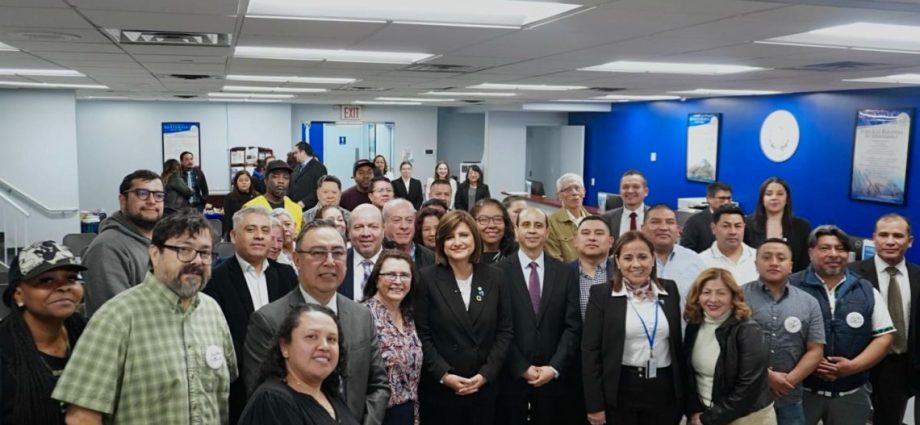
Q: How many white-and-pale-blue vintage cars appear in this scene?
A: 0